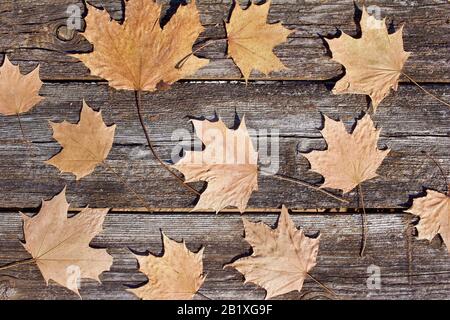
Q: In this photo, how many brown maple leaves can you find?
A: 11